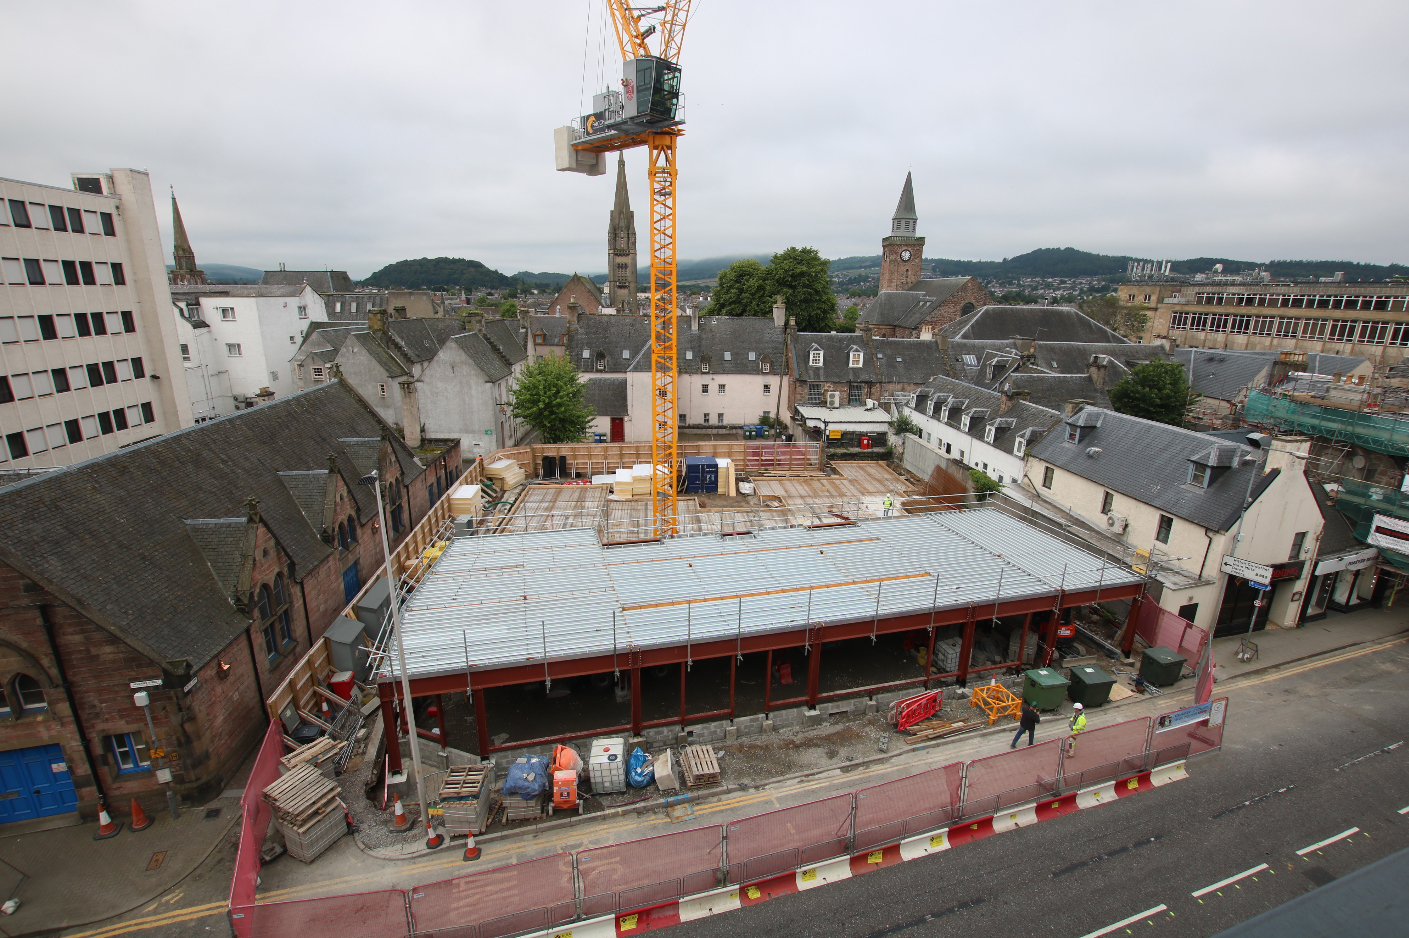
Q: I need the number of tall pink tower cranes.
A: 0